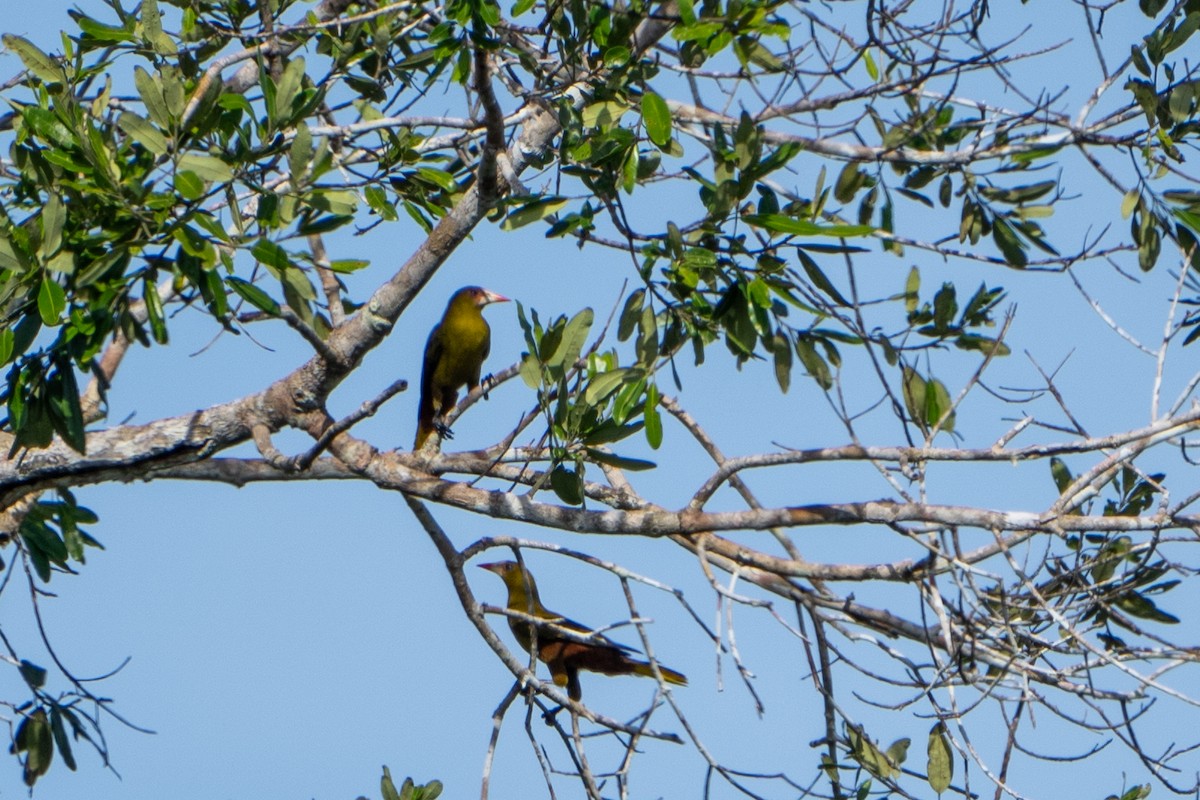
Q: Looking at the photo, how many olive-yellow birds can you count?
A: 2